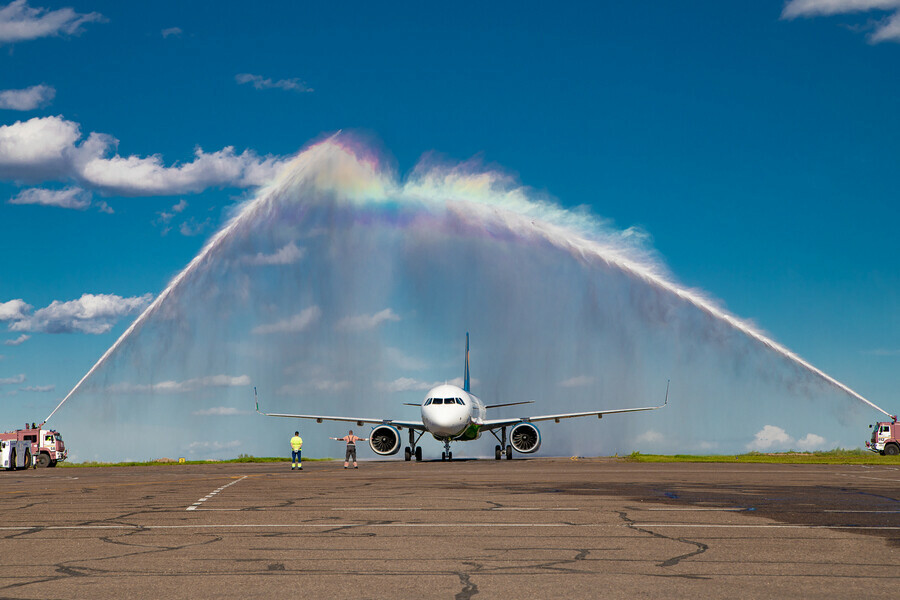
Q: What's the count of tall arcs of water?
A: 2